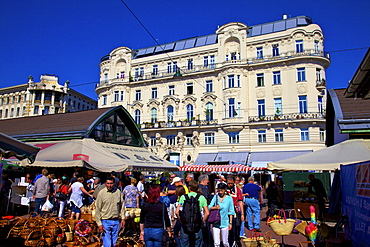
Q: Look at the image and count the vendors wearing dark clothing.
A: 1